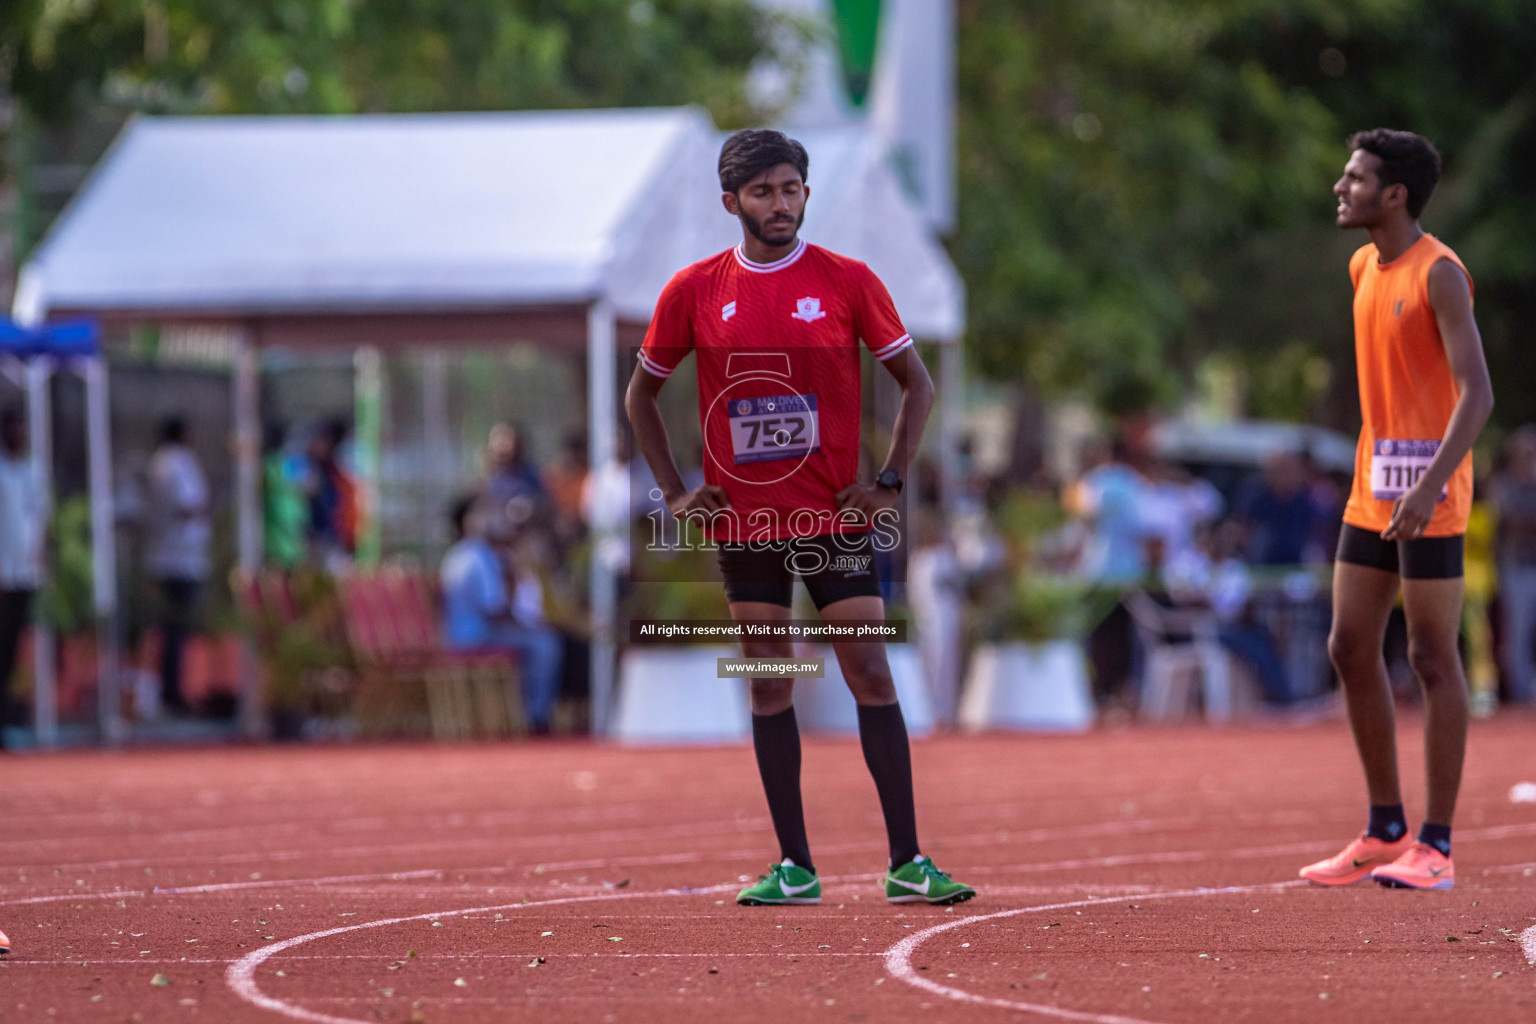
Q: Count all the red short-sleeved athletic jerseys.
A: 1